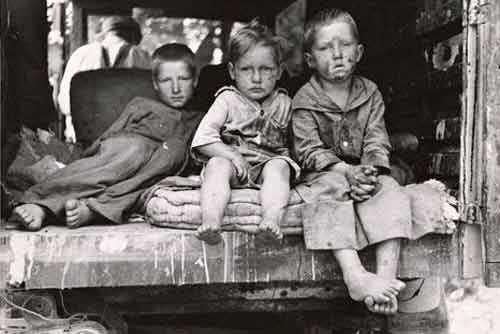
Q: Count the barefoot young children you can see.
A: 3